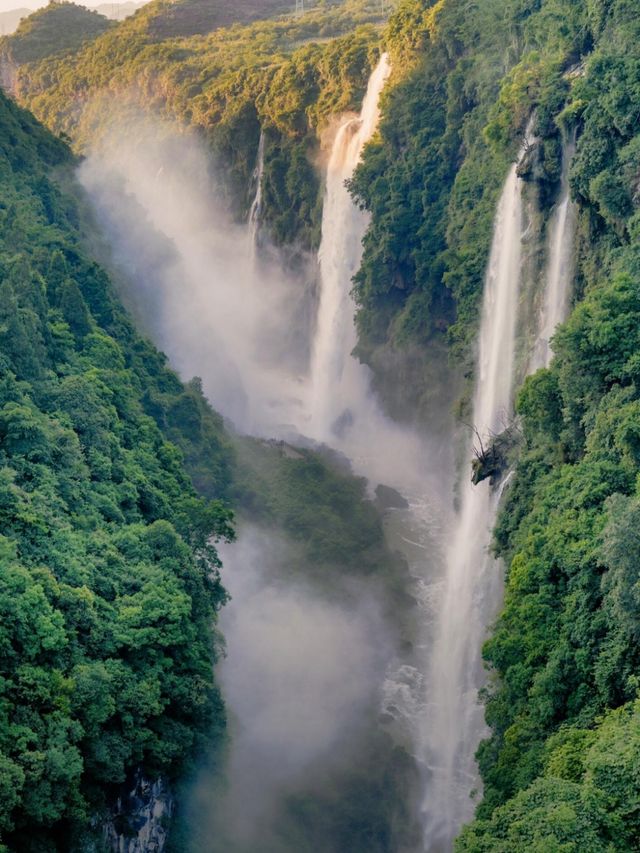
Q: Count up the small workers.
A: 0